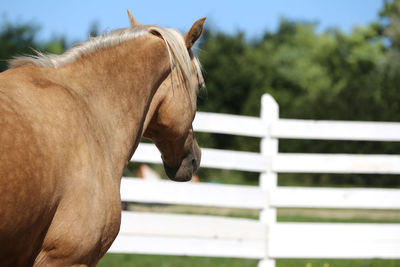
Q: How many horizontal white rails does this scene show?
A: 4